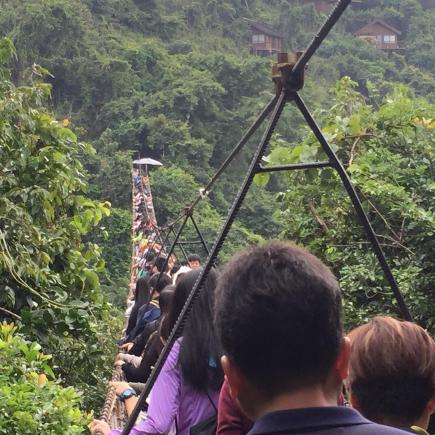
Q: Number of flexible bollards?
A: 0